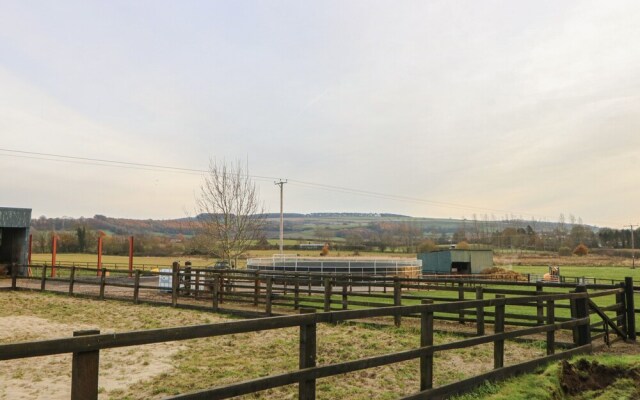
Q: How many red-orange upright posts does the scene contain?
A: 4